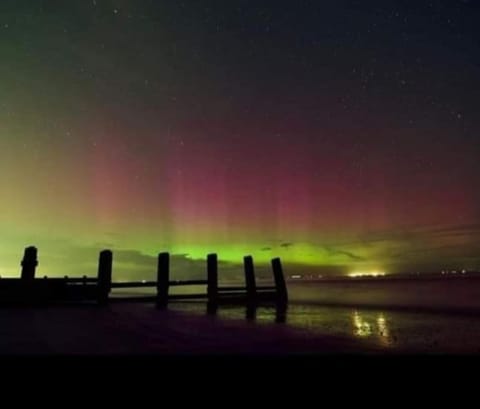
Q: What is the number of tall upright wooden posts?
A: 6